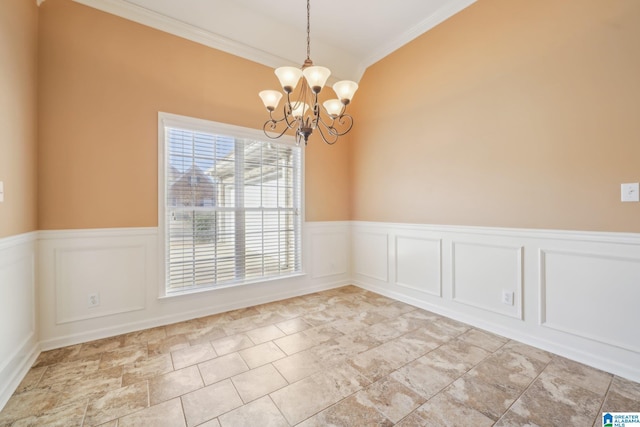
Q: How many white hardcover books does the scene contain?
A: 0